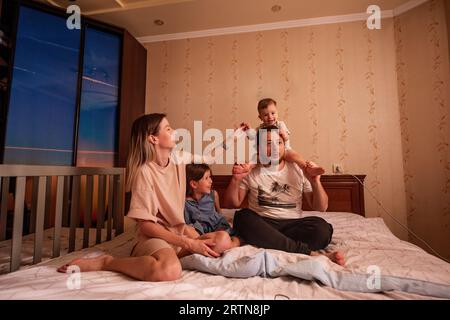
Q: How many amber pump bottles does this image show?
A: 0